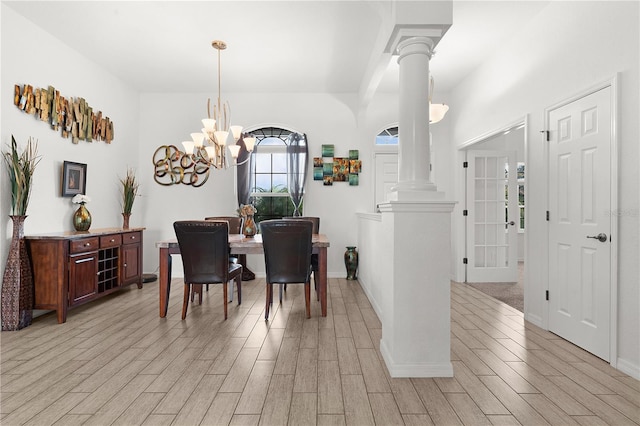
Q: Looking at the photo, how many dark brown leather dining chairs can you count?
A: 4